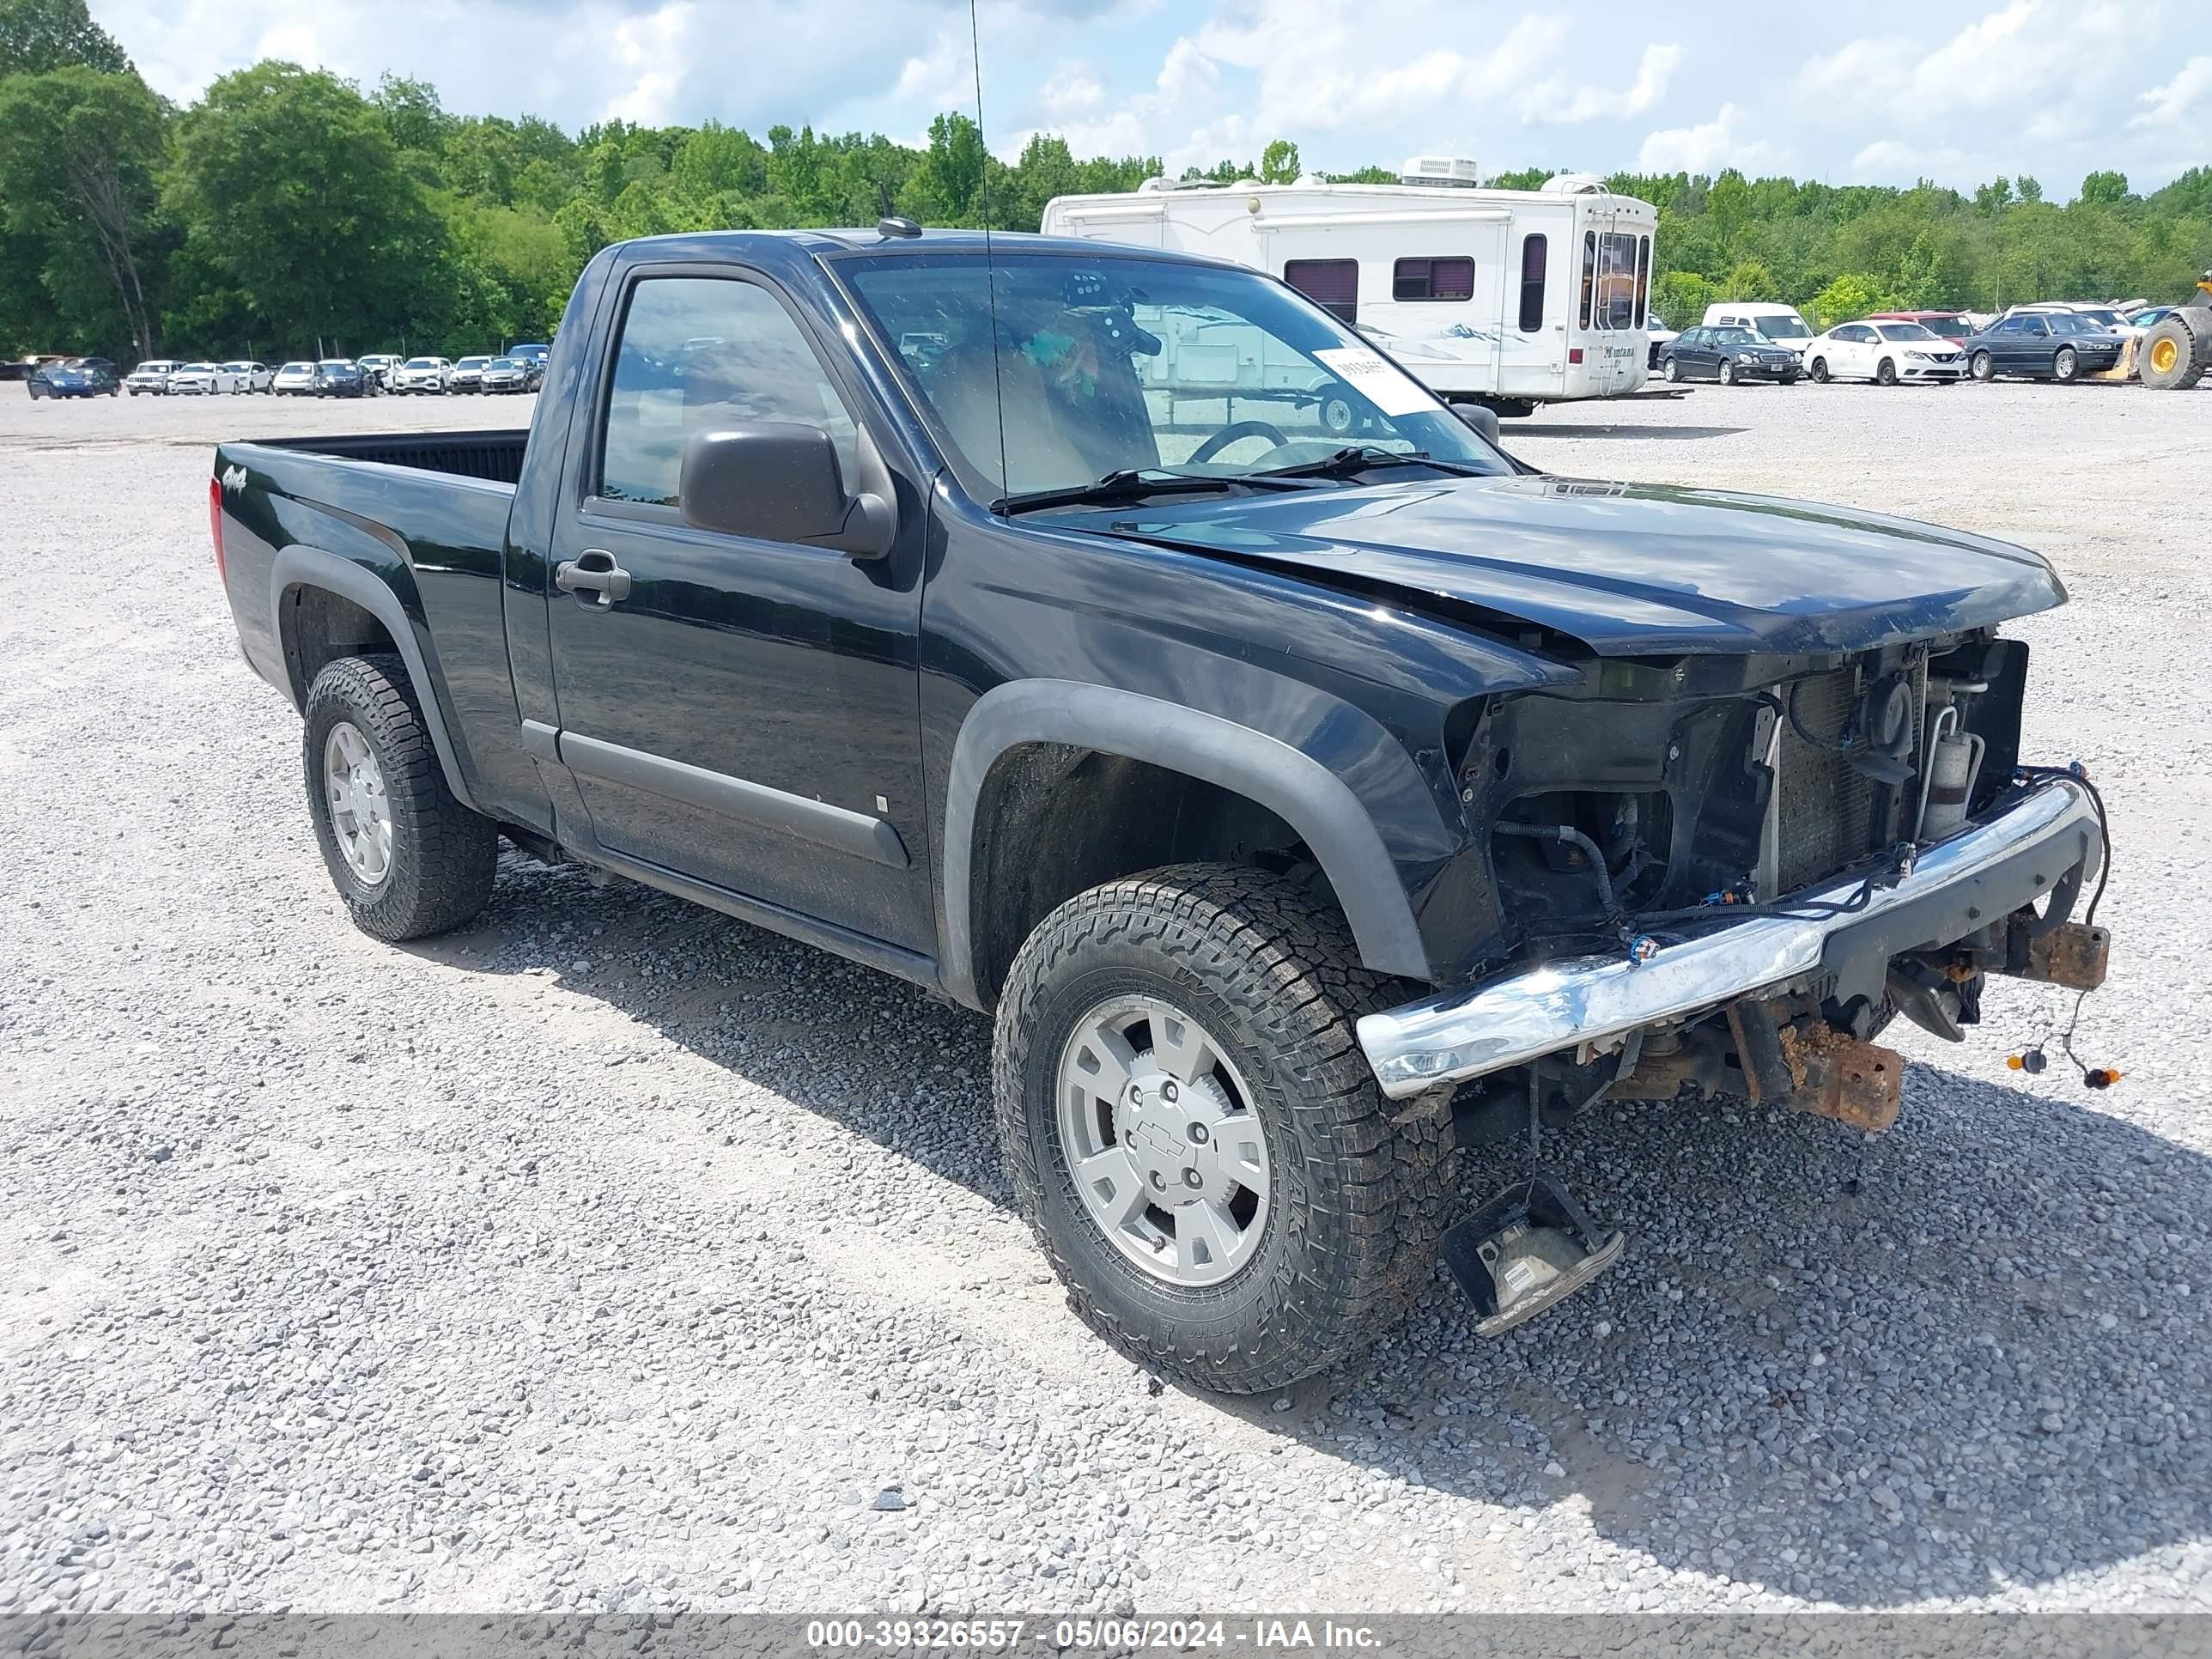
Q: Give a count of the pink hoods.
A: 0